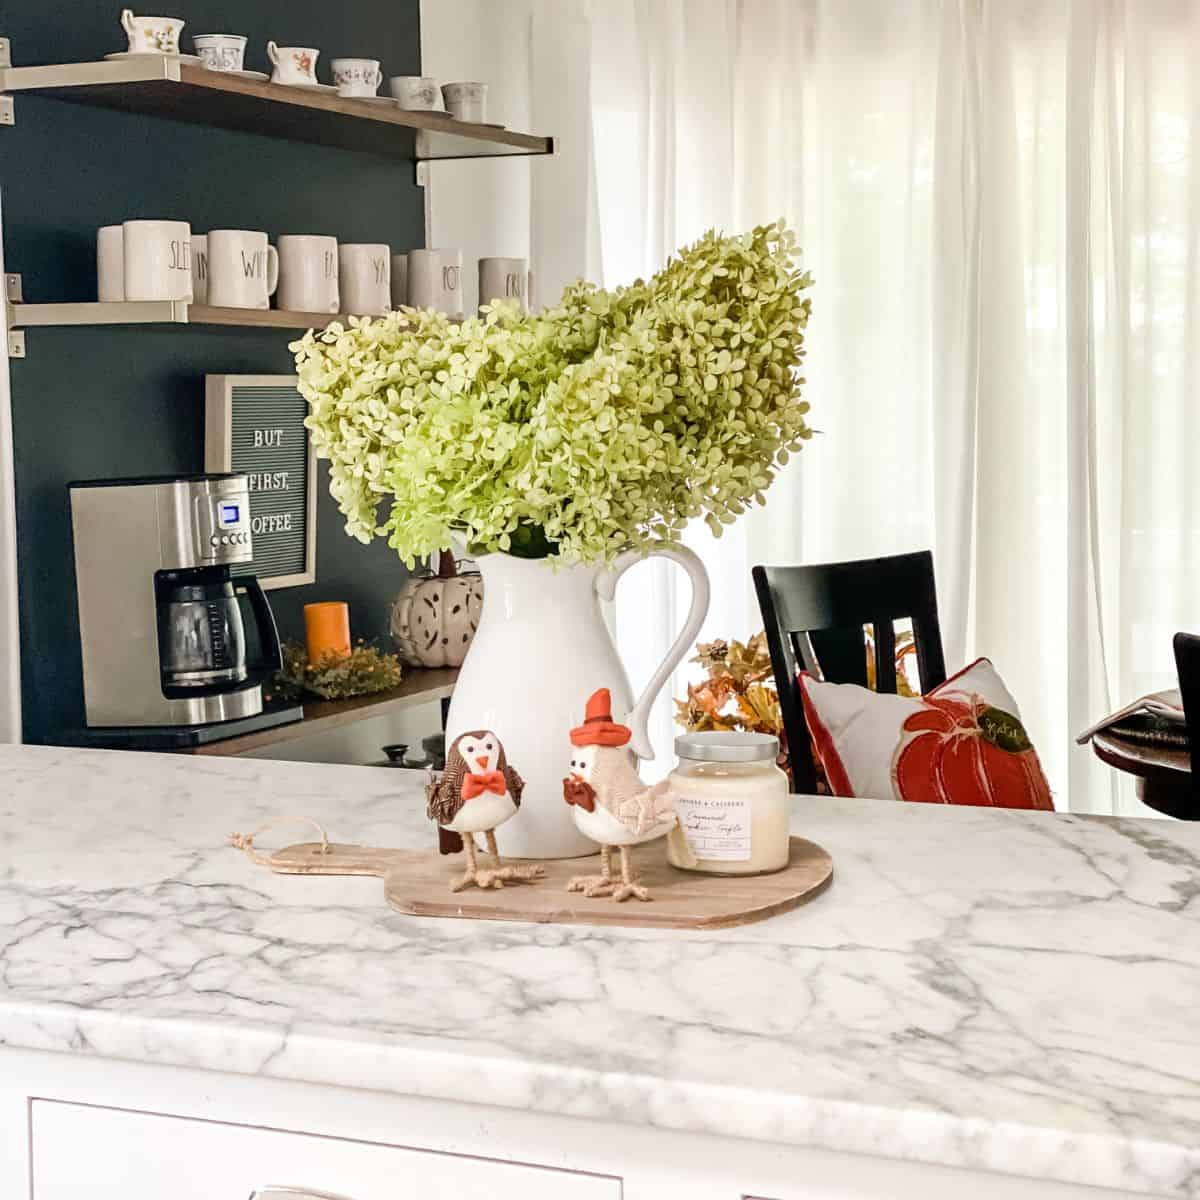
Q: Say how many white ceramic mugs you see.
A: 9